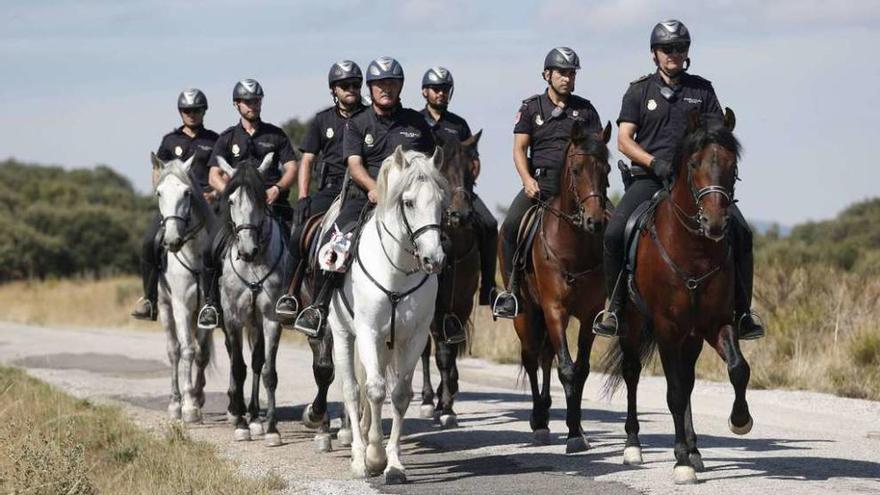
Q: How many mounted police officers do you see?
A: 7